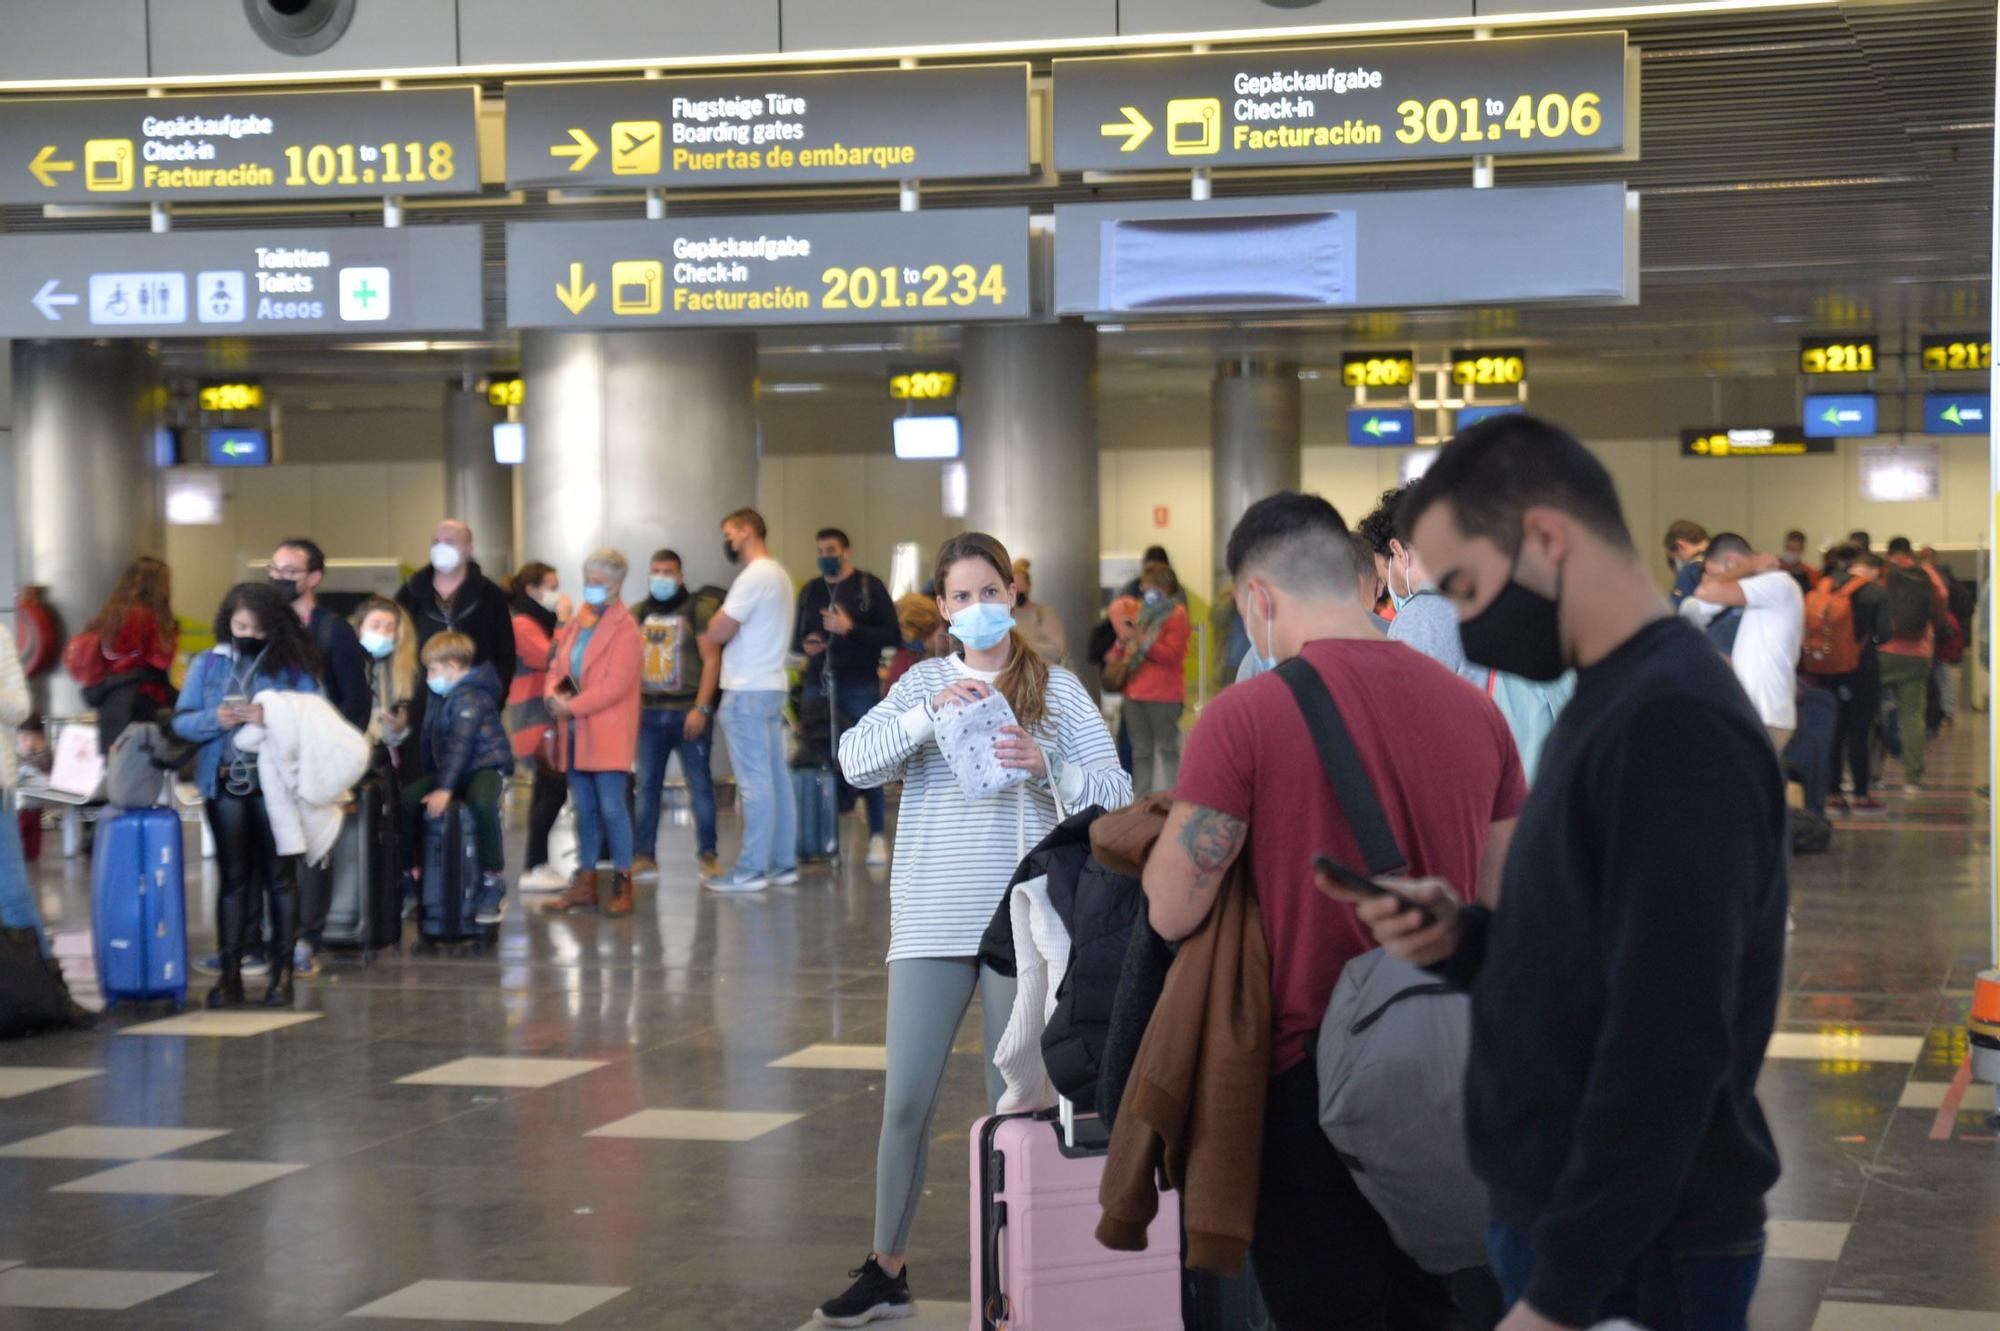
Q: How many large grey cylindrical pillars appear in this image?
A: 5